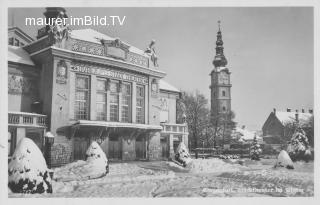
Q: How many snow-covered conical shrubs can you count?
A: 4